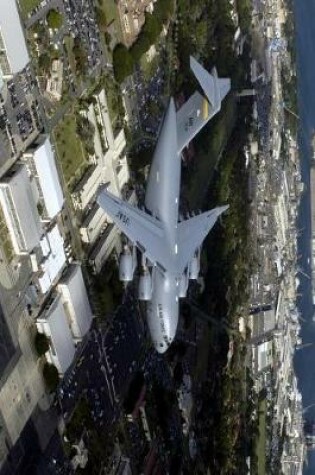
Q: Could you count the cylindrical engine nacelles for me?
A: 4